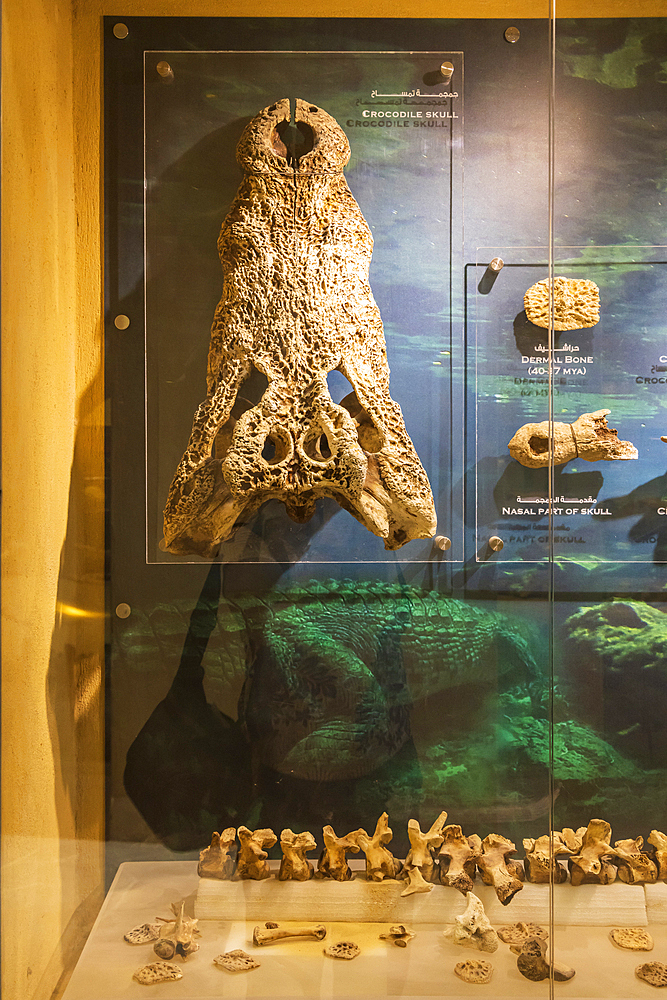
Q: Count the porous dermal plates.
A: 9